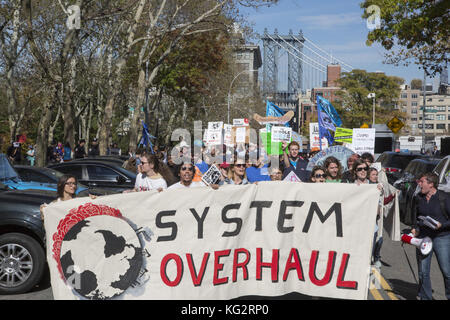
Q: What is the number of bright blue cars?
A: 1